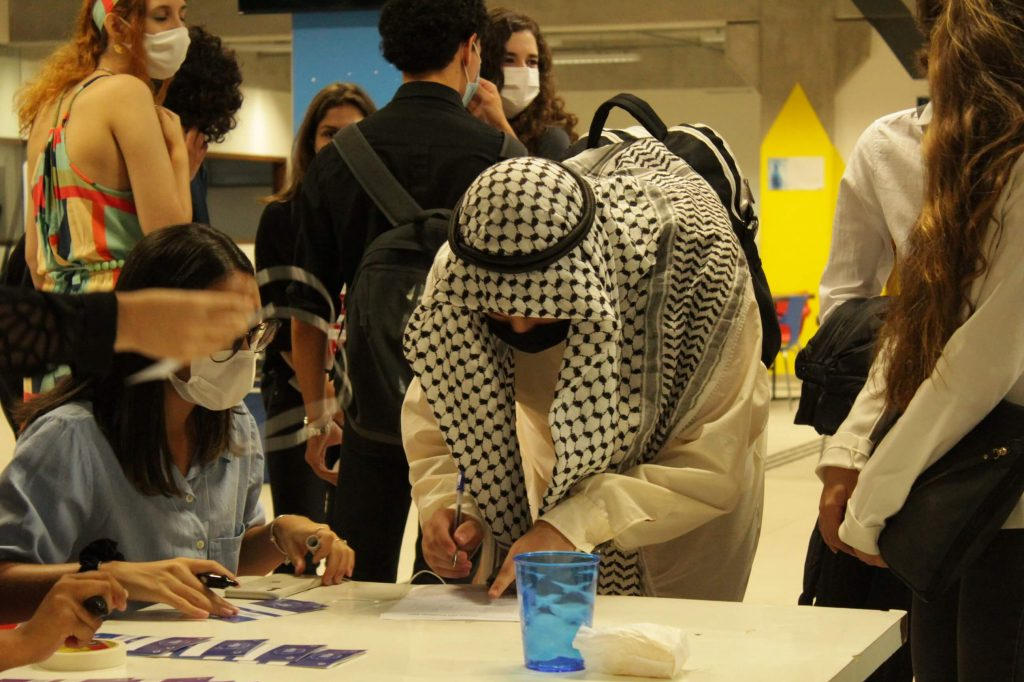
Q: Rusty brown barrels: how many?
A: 0